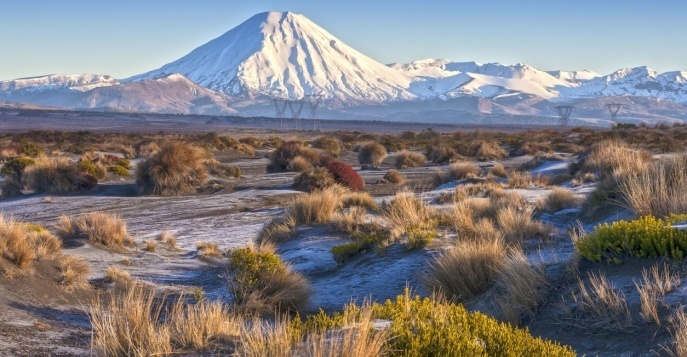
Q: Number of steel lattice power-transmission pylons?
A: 5